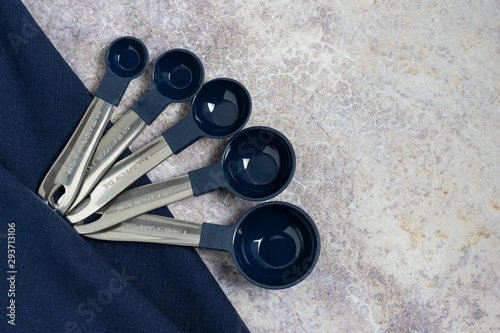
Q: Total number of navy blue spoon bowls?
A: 5